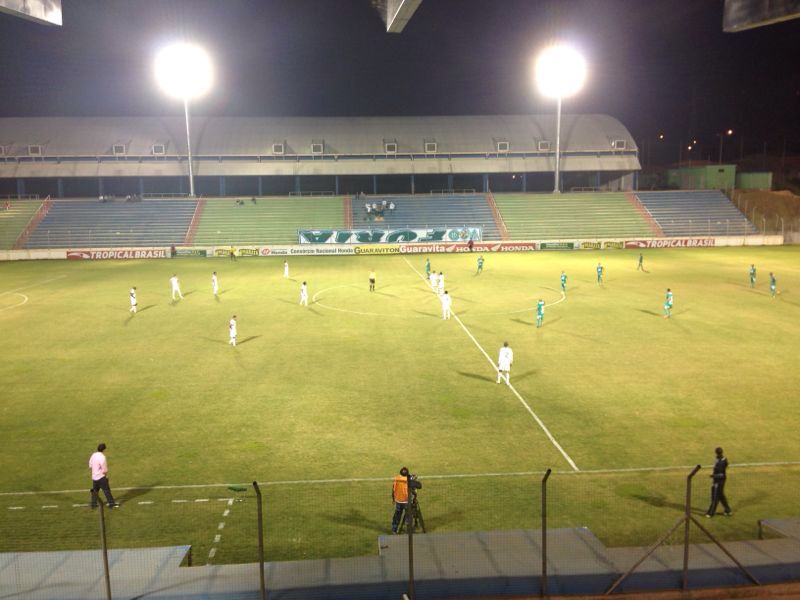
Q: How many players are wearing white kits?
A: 10